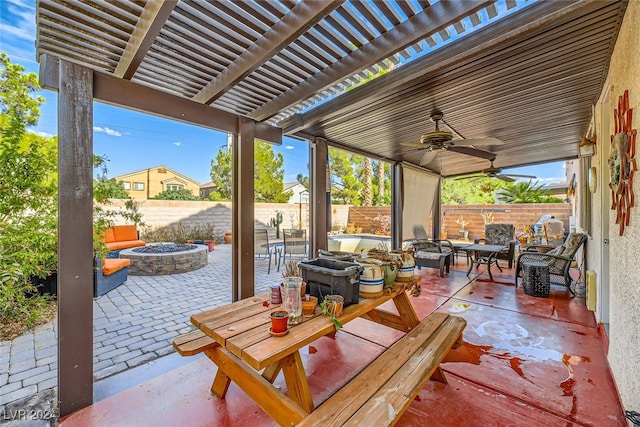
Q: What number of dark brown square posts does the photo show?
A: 5